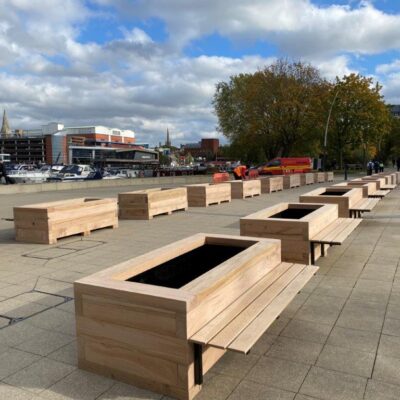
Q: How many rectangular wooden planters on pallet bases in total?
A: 9